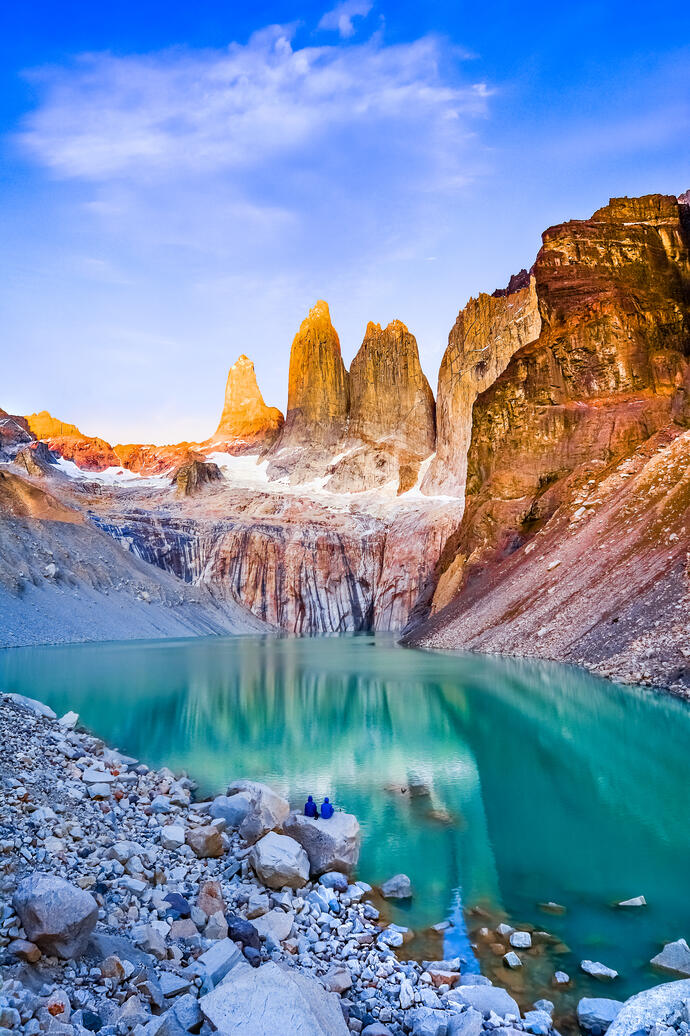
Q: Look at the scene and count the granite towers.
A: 3